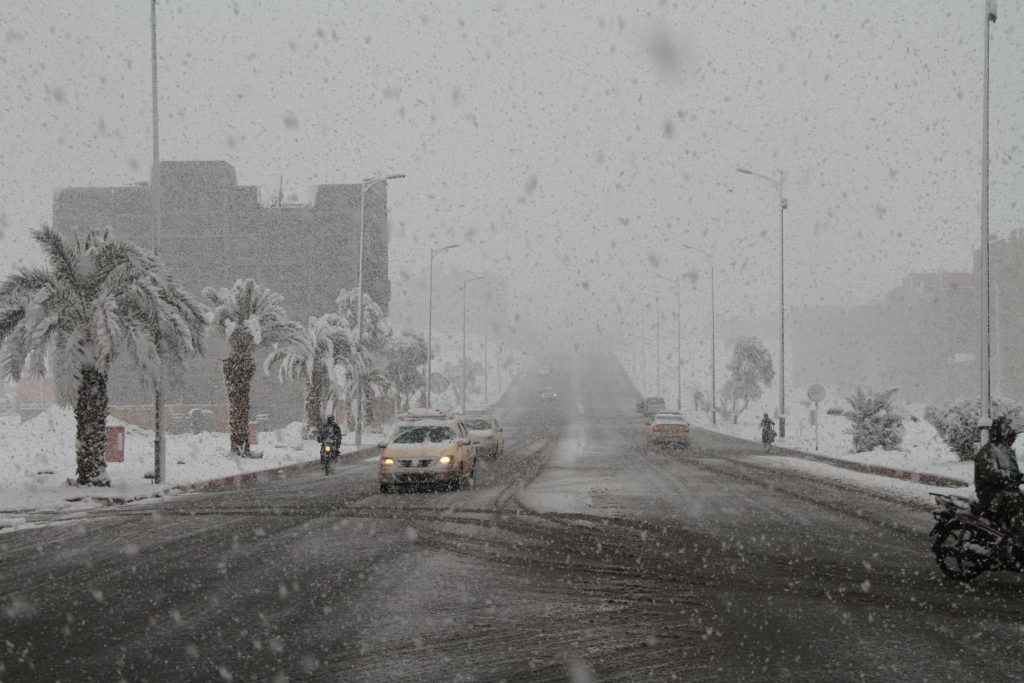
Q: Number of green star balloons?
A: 0